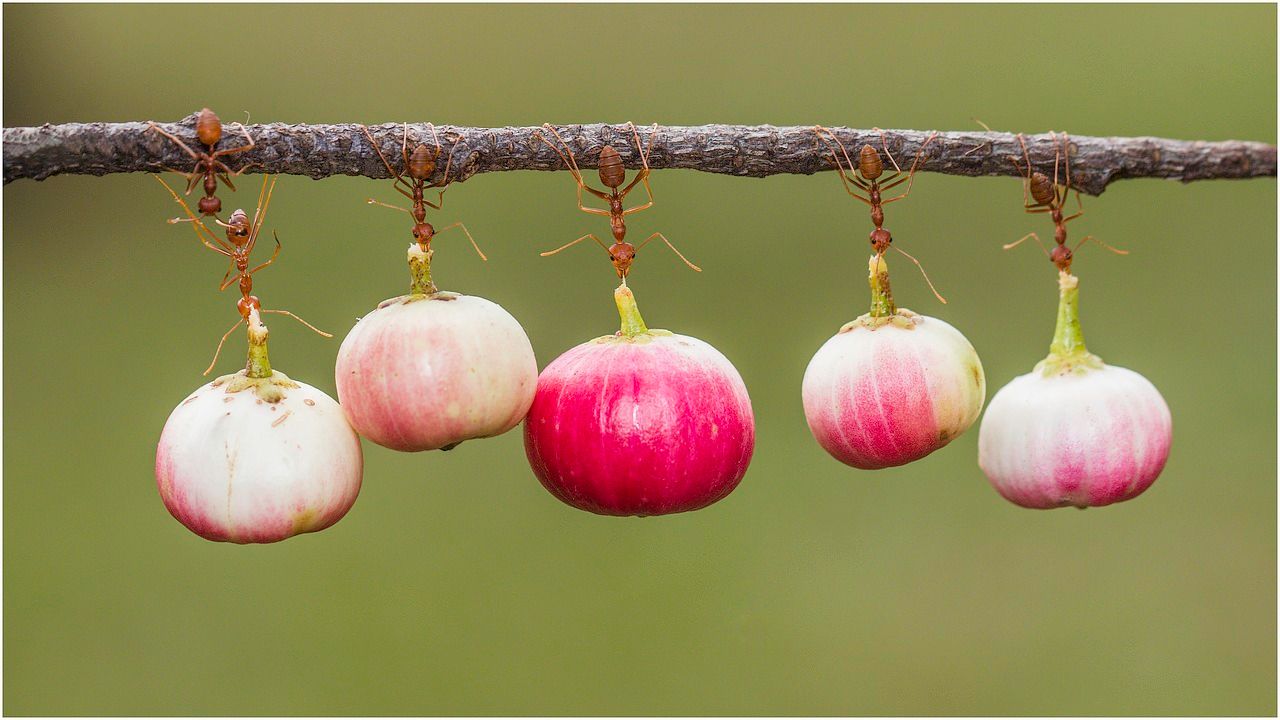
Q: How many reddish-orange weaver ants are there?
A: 6